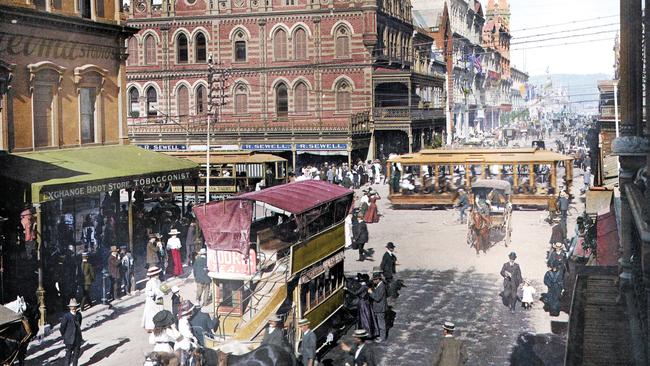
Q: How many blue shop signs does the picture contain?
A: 3